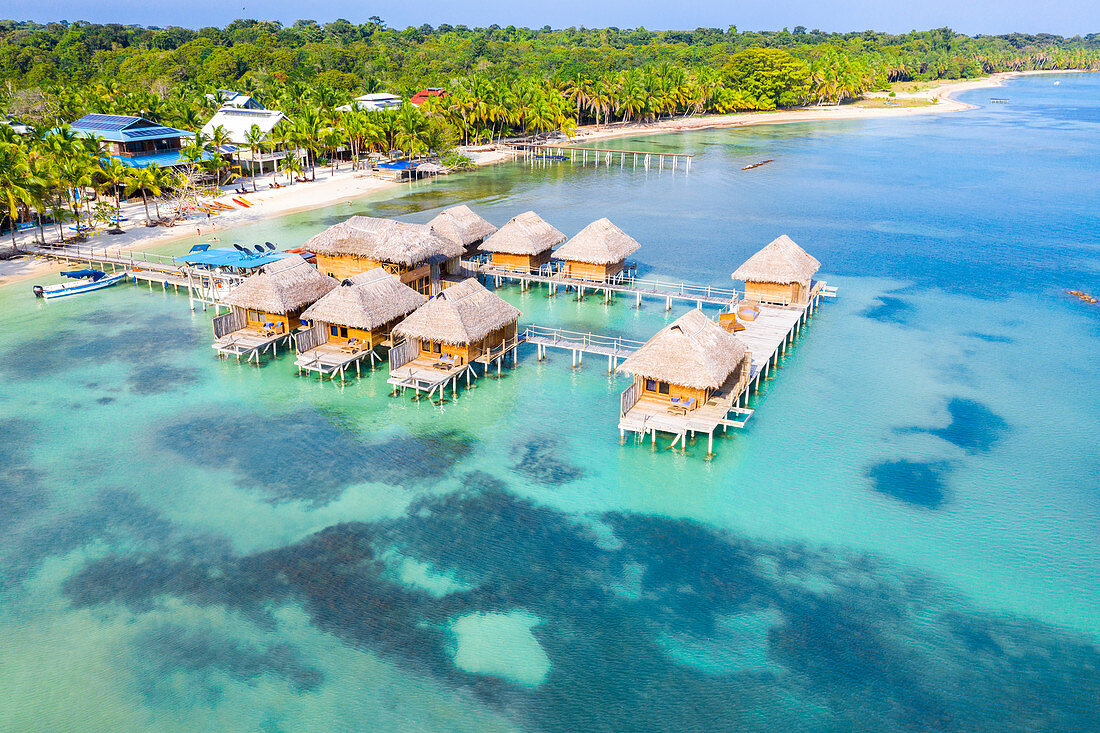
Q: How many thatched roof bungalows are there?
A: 9